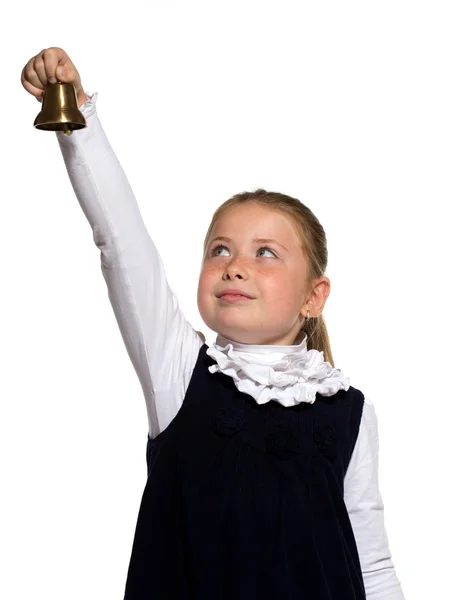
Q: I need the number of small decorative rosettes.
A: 3